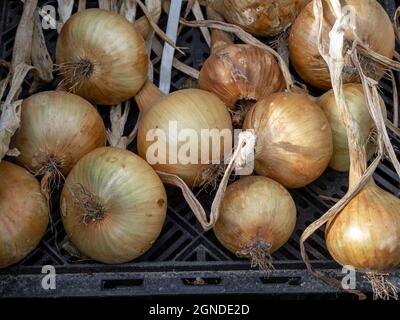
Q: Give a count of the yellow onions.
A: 12